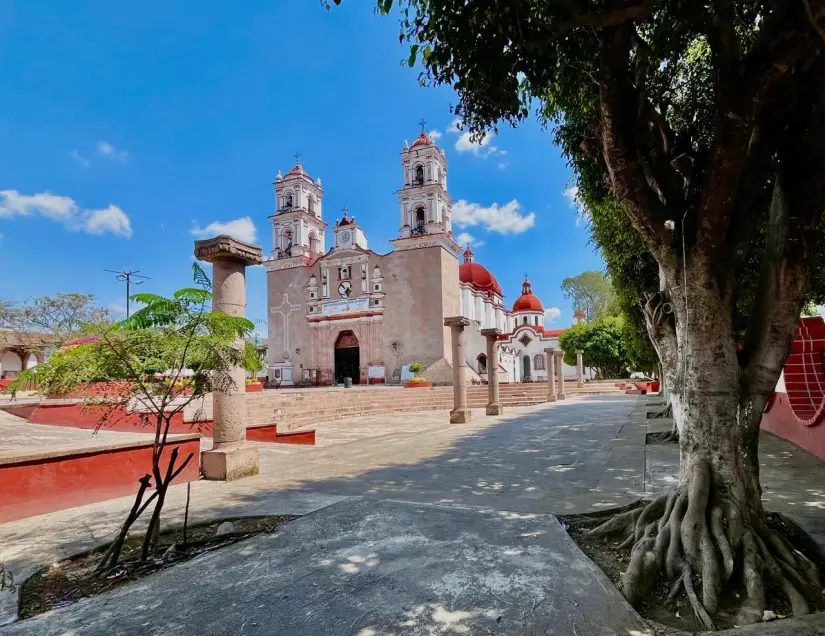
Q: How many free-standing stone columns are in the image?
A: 6